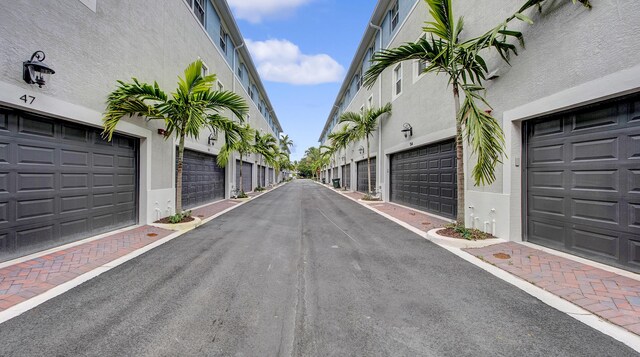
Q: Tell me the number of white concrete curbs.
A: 2